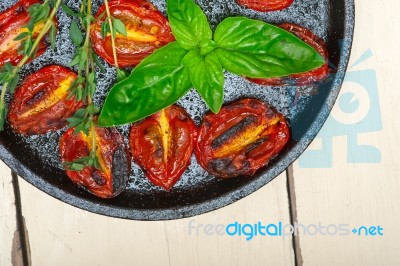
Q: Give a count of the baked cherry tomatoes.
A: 8